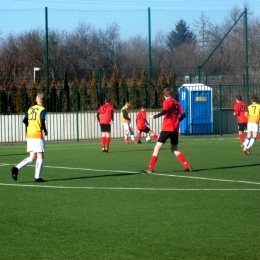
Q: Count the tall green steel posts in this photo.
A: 3